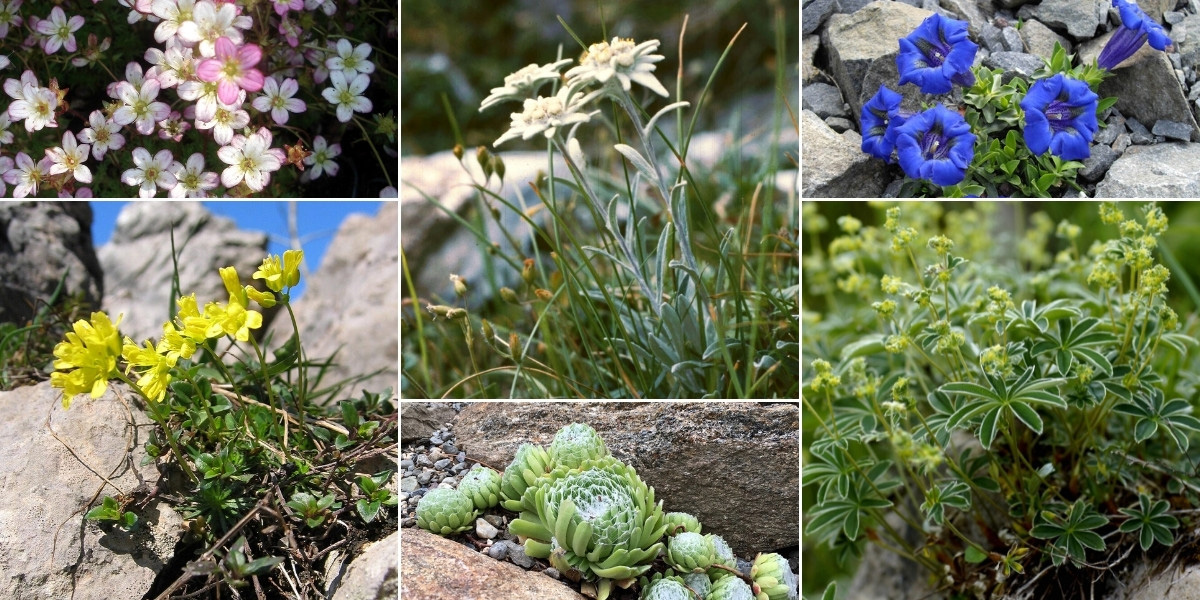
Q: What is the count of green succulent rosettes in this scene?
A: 12